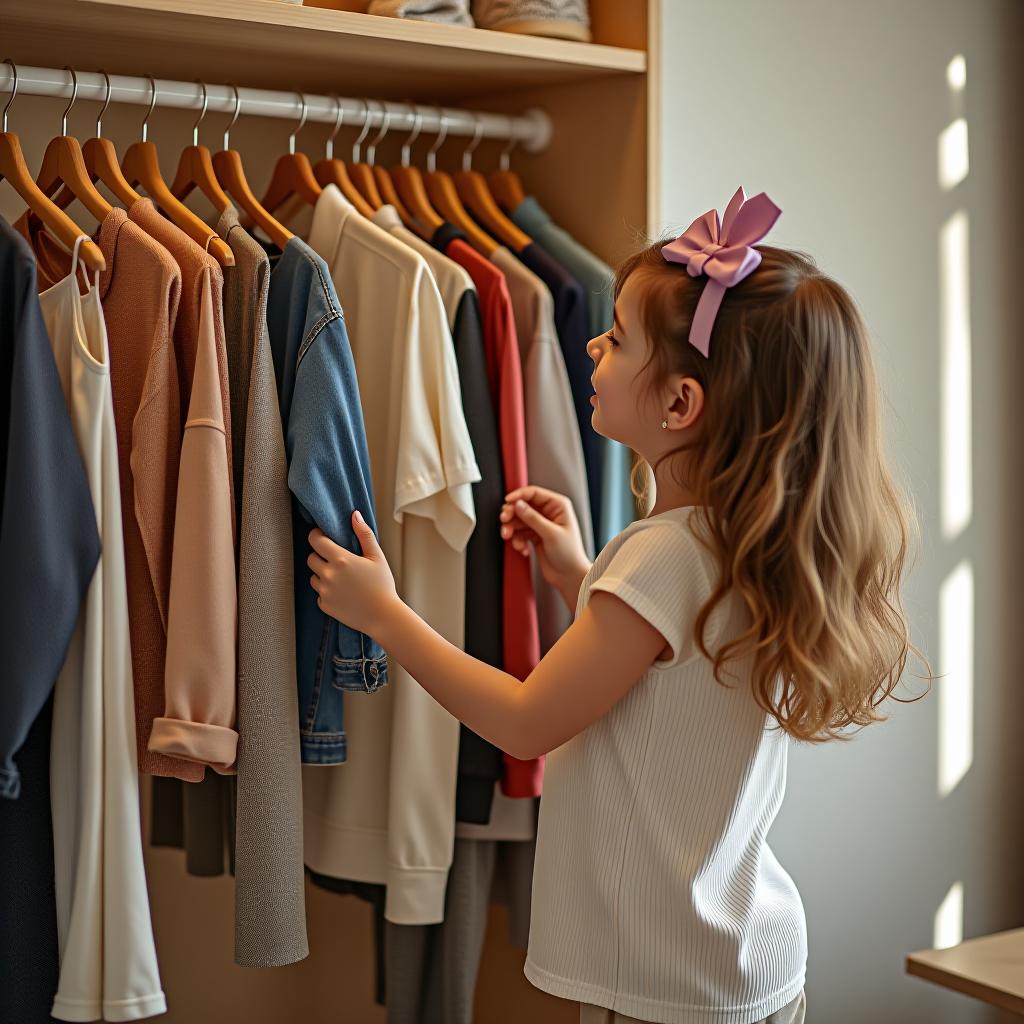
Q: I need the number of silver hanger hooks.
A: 14